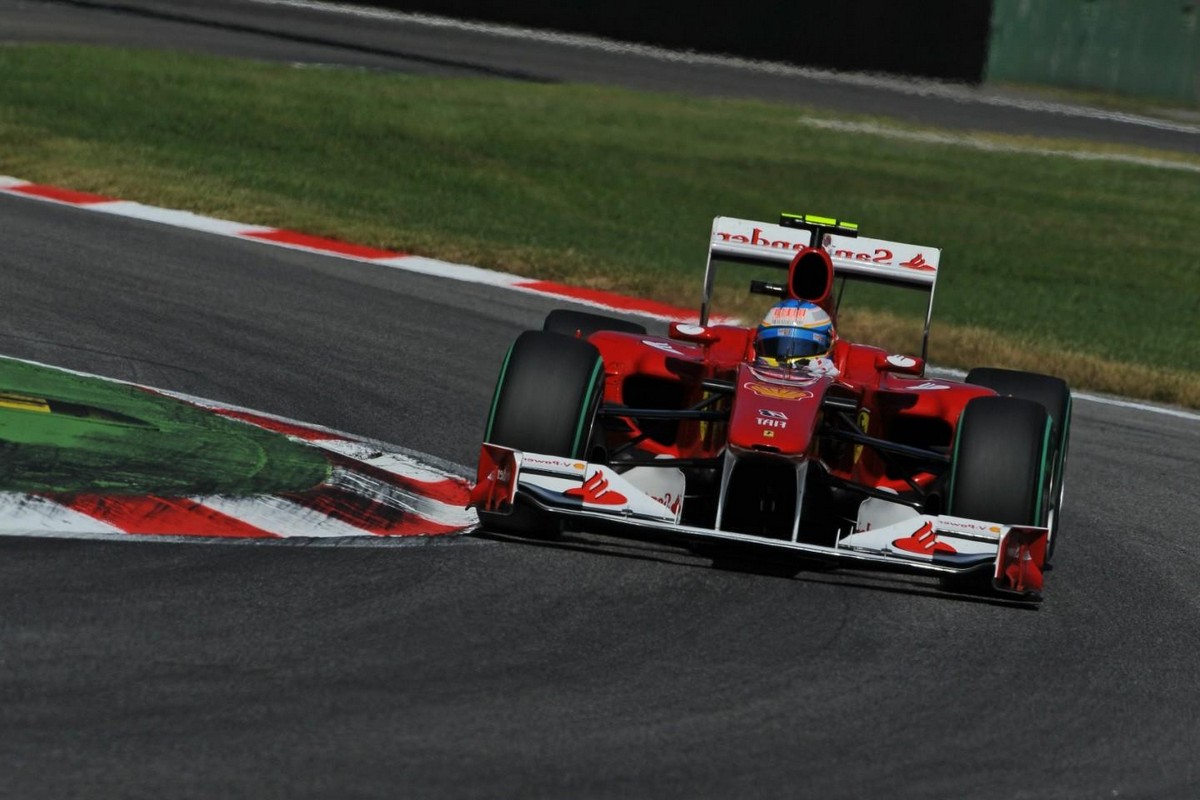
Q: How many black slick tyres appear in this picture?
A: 4